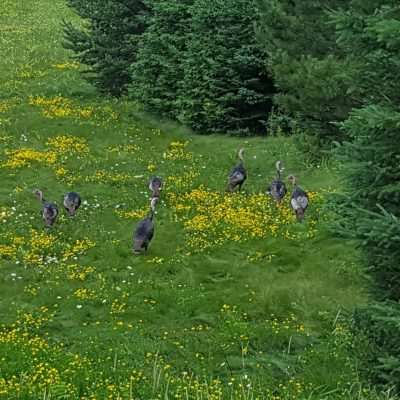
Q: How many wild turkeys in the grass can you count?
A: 7